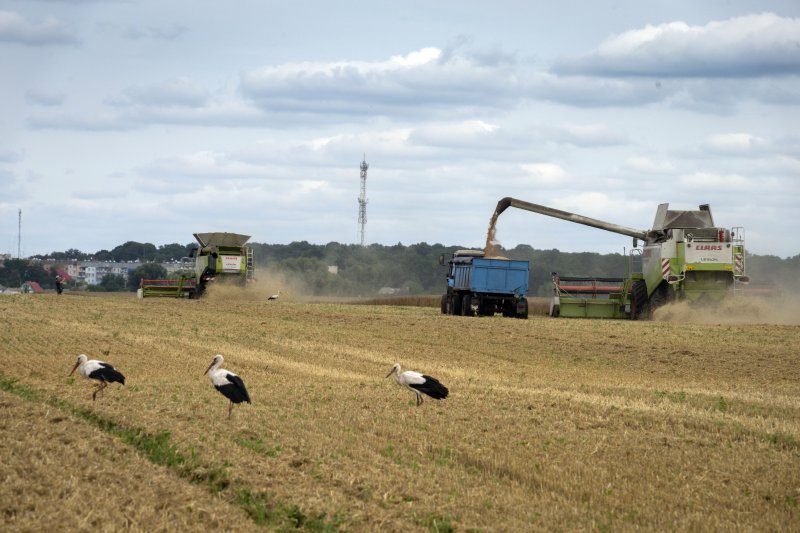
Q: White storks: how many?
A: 4